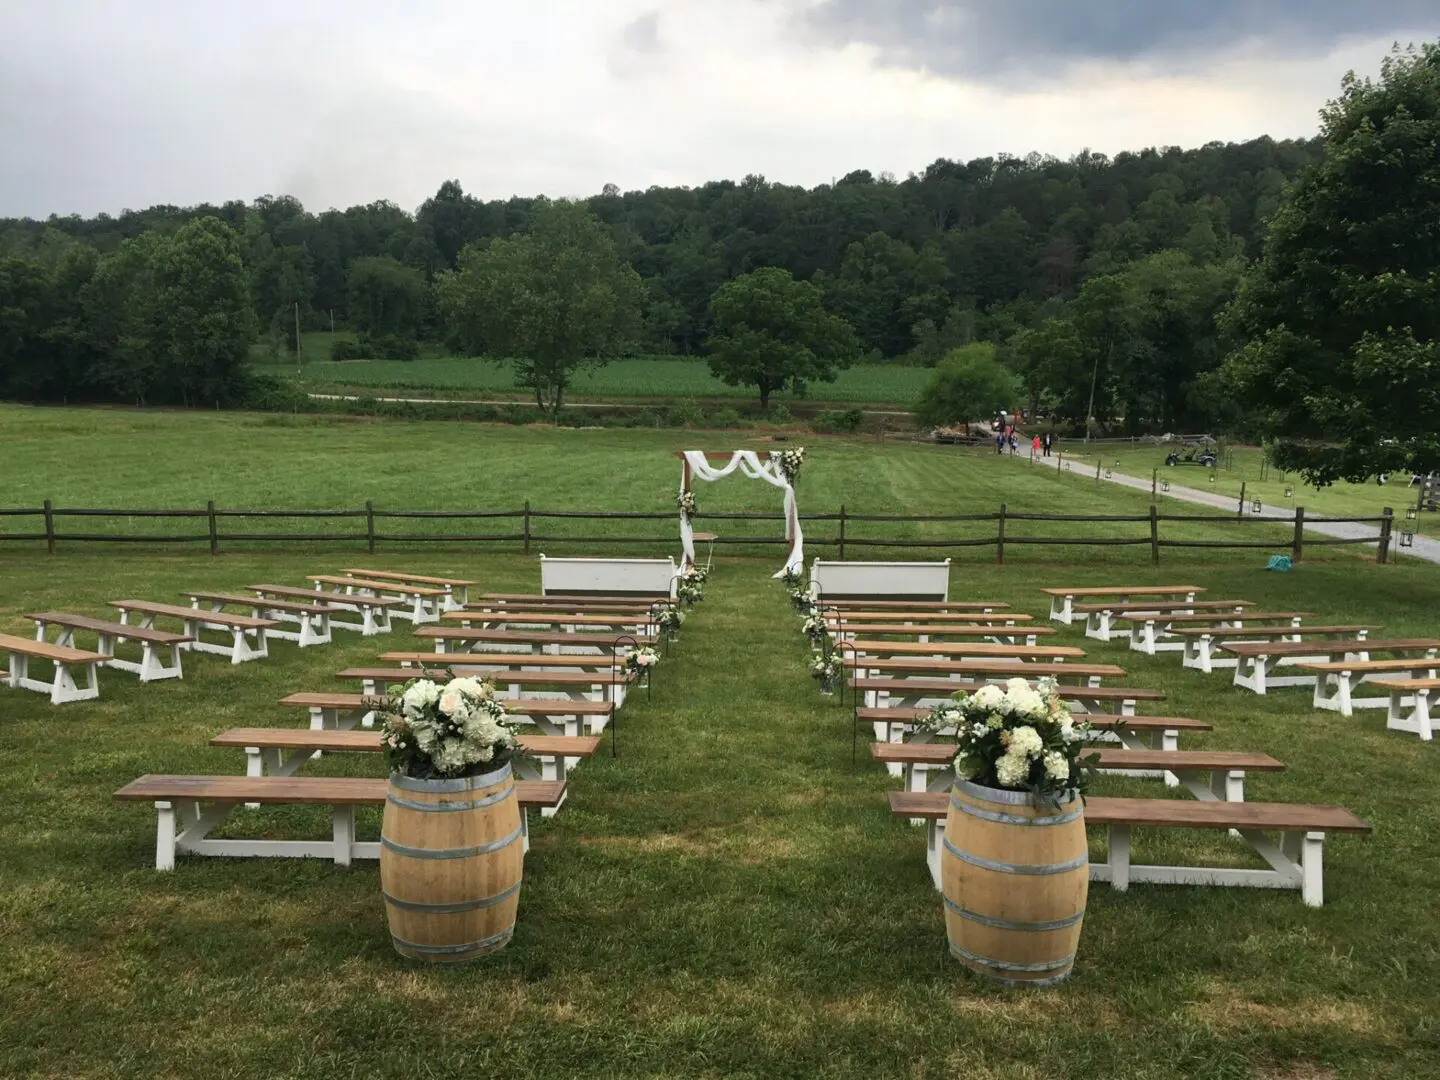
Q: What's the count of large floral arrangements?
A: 2